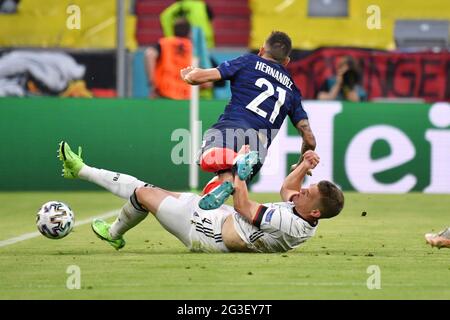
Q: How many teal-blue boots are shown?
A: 2